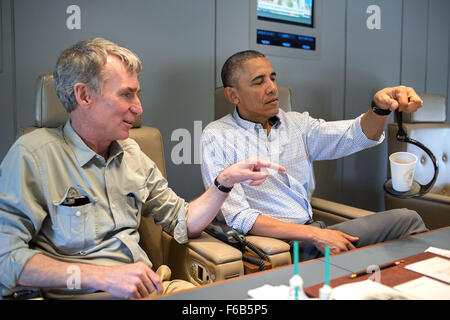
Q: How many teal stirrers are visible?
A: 2